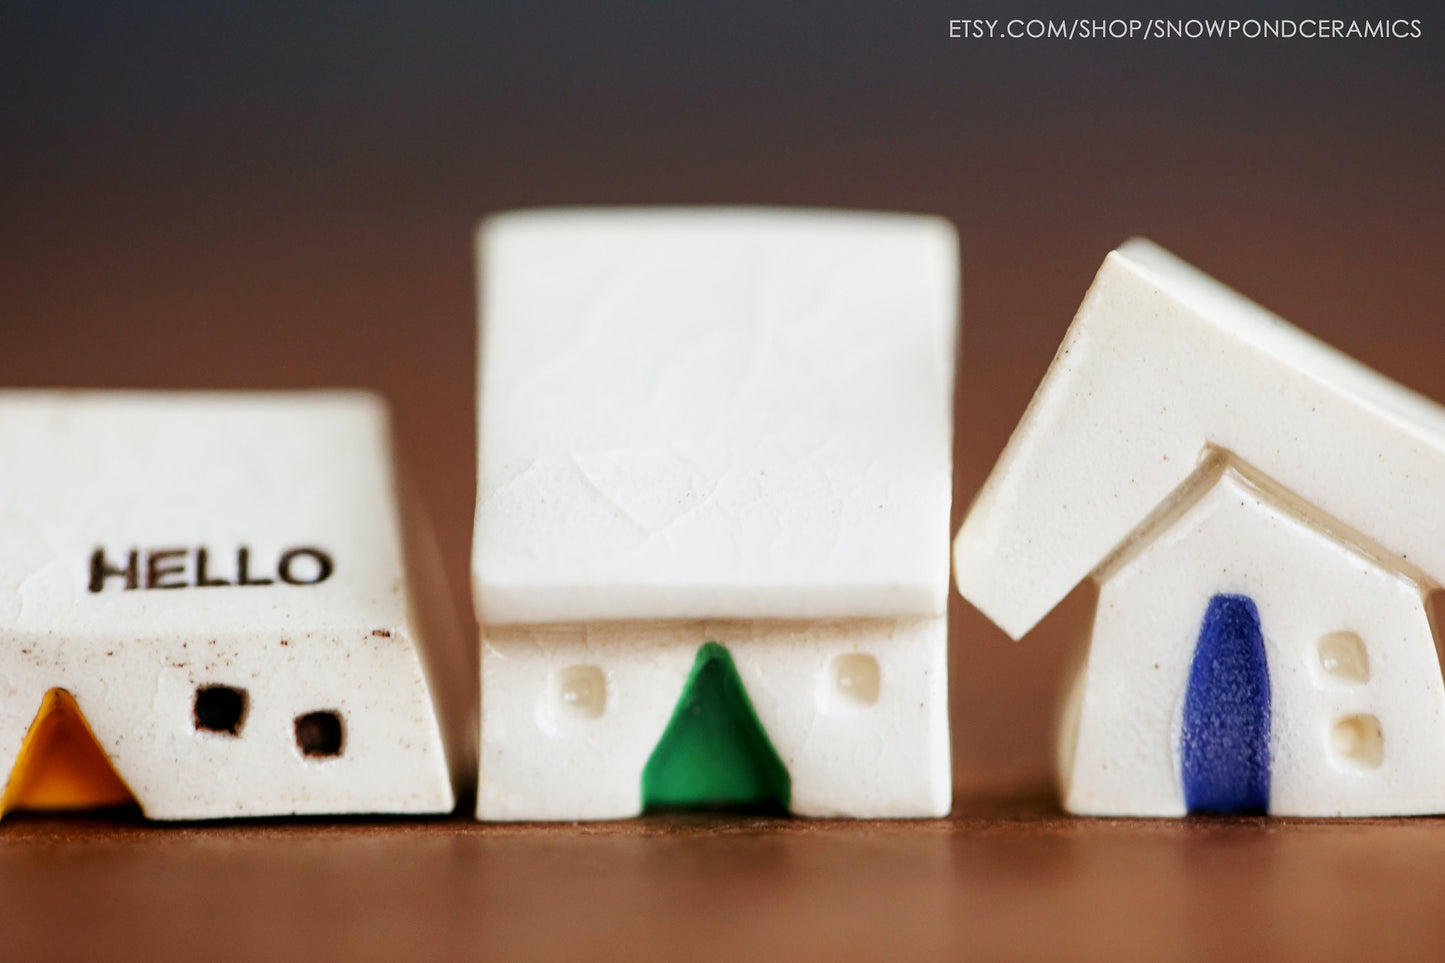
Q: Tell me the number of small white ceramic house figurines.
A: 3